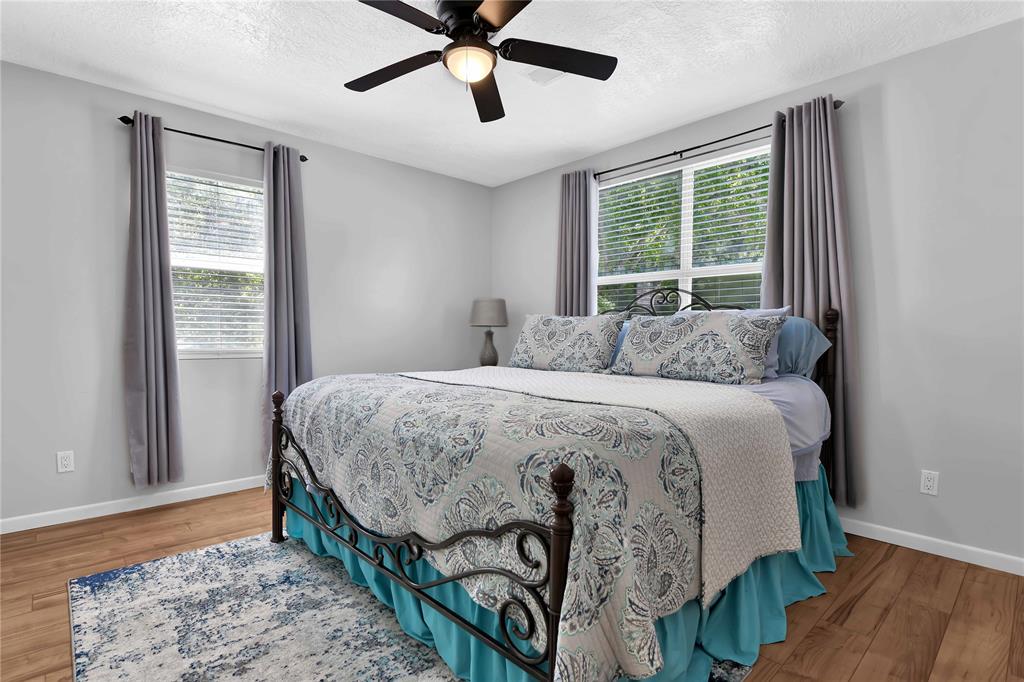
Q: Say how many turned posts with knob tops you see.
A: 3